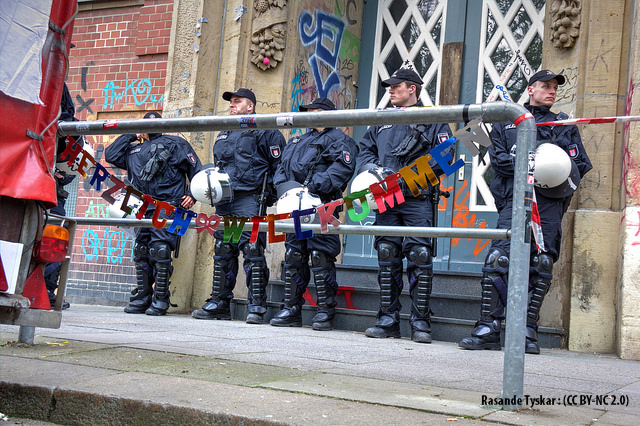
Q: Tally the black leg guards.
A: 10